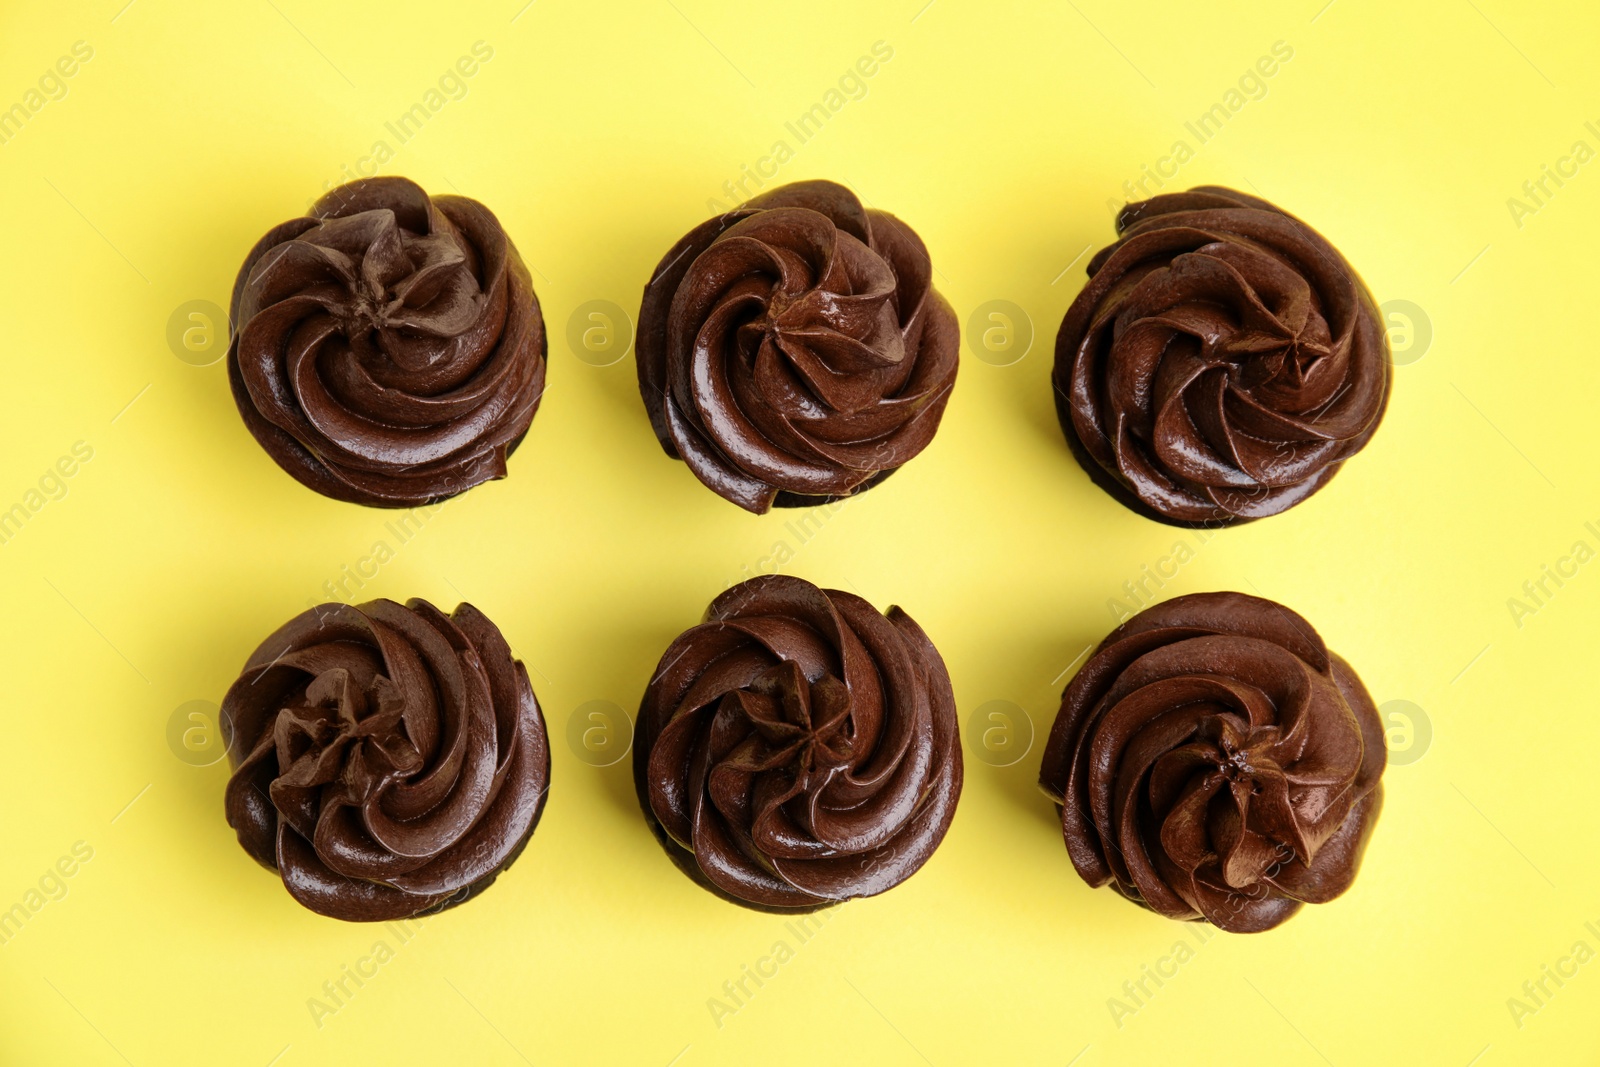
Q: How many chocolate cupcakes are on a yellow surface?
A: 6